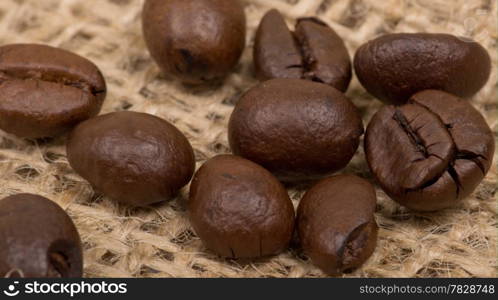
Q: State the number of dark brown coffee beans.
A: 10